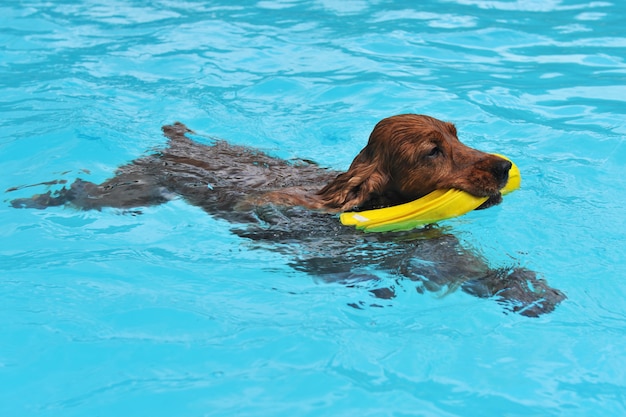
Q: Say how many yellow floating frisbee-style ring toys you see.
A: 1